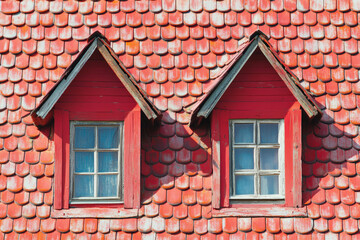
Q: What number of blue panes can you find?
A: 12